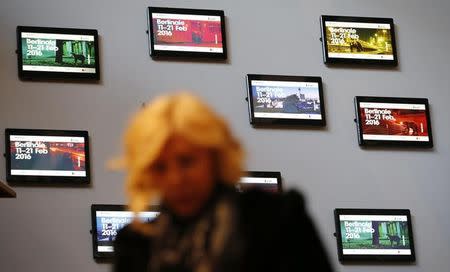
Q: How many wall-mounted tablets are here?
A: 9